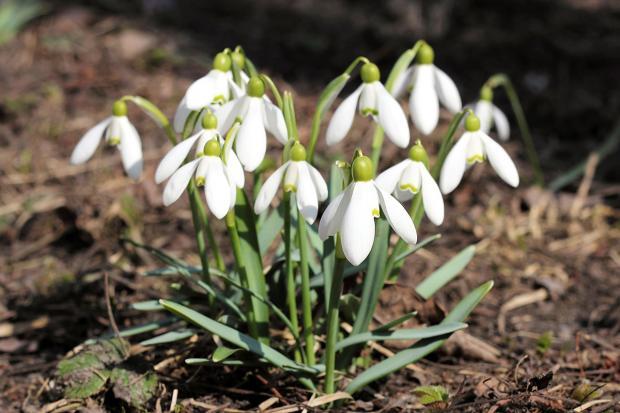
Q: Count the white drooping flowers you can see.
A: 13